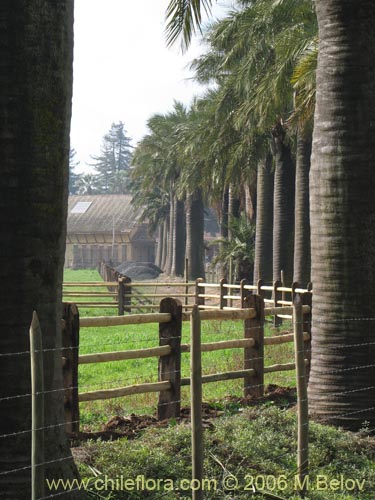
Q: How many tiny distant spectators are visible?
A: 0